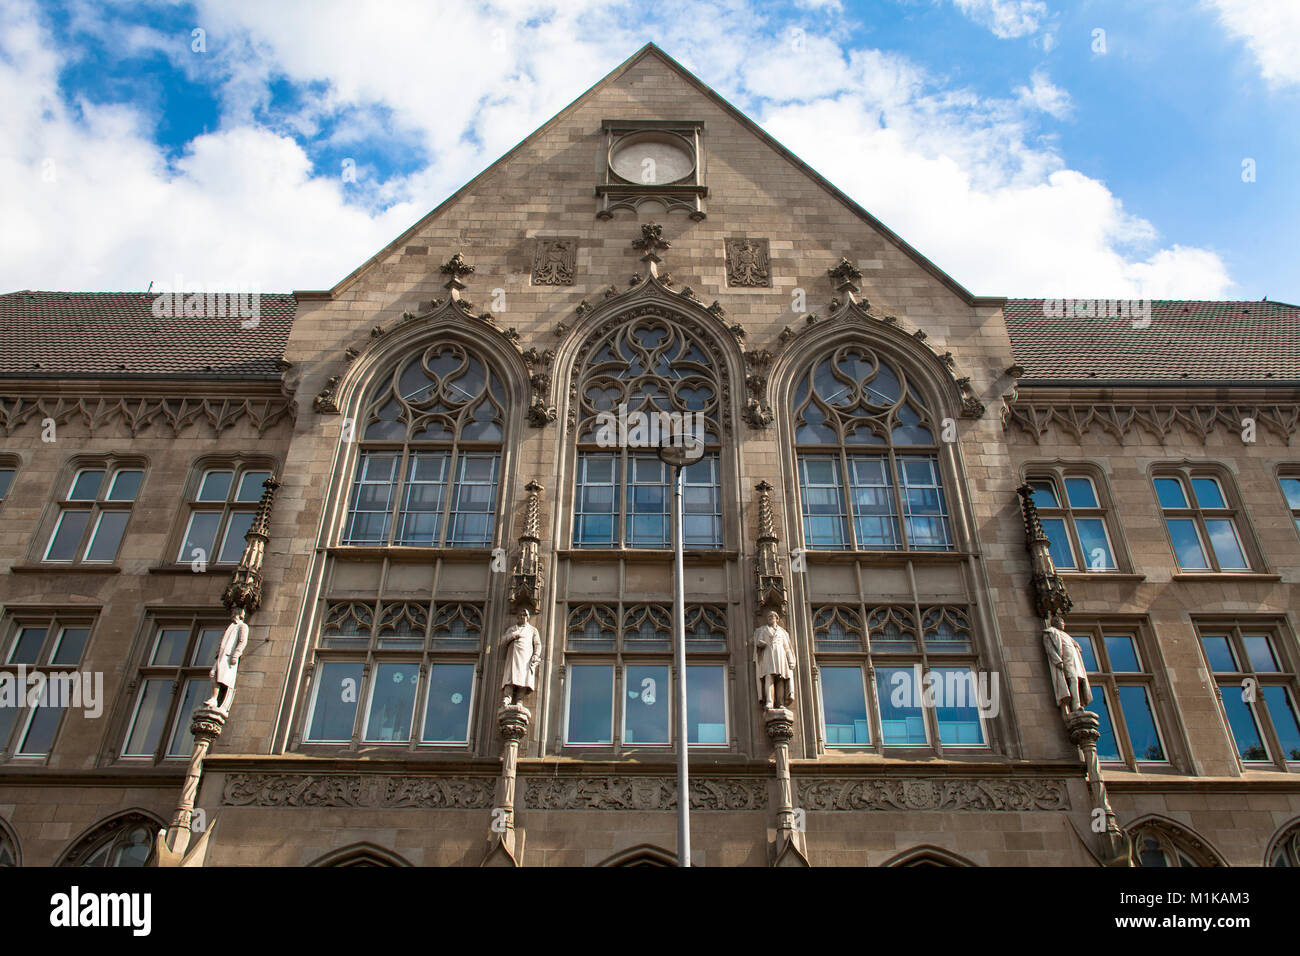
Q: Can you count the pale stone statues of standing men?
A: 4